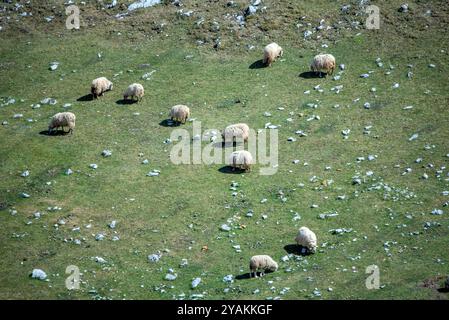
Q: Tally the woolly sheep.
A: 10